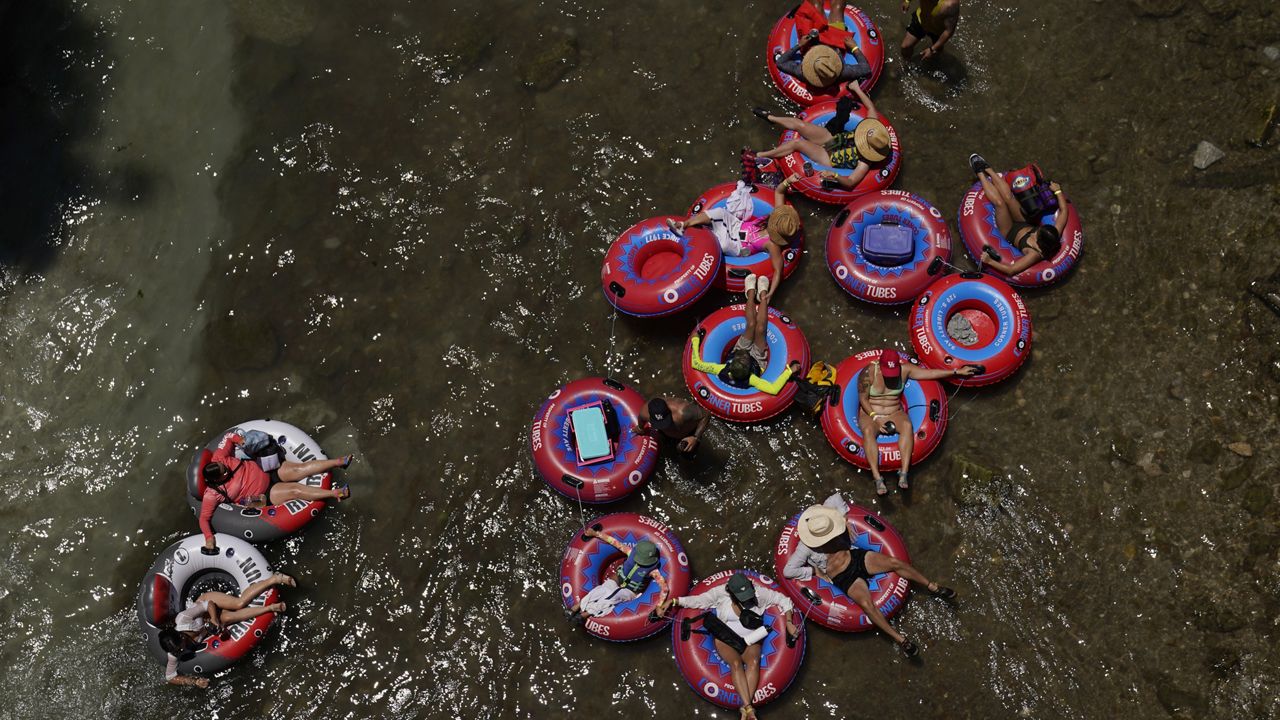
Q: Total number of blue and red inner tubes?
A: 13